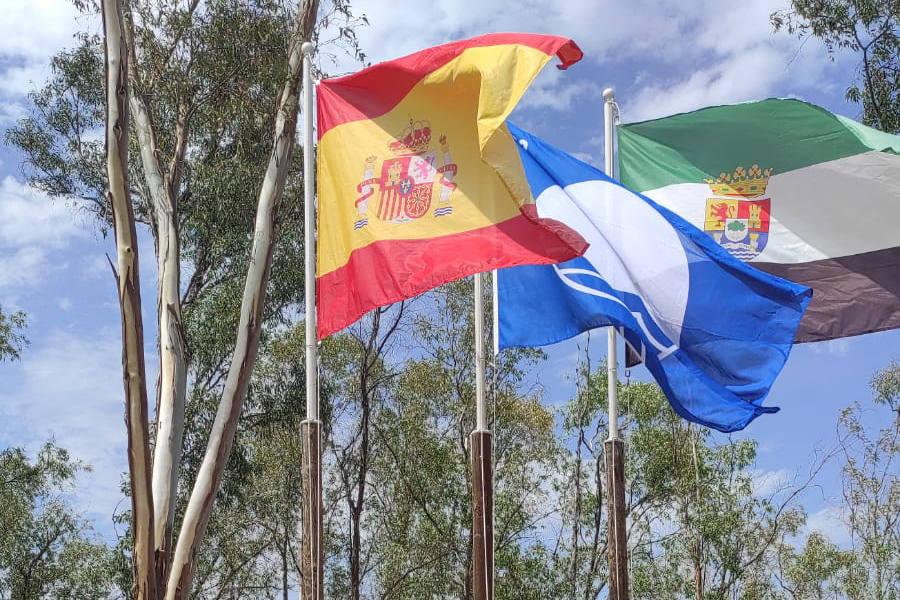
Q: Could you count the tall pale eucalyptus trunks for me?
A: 3